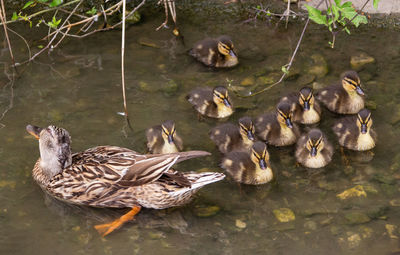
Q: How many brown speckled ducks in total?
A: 1